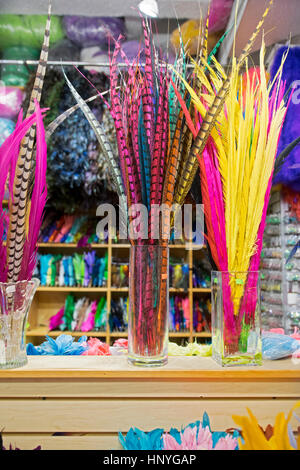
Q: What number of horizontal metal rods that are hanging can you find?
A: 1